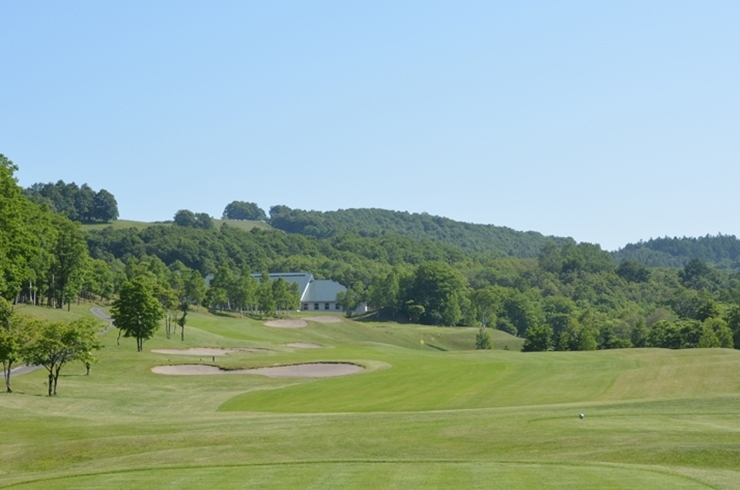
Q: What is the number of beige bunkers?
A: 5